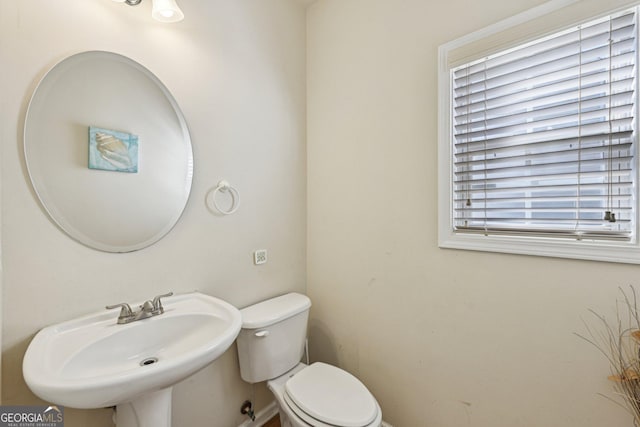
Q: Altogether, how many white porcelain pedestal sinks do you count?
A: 1